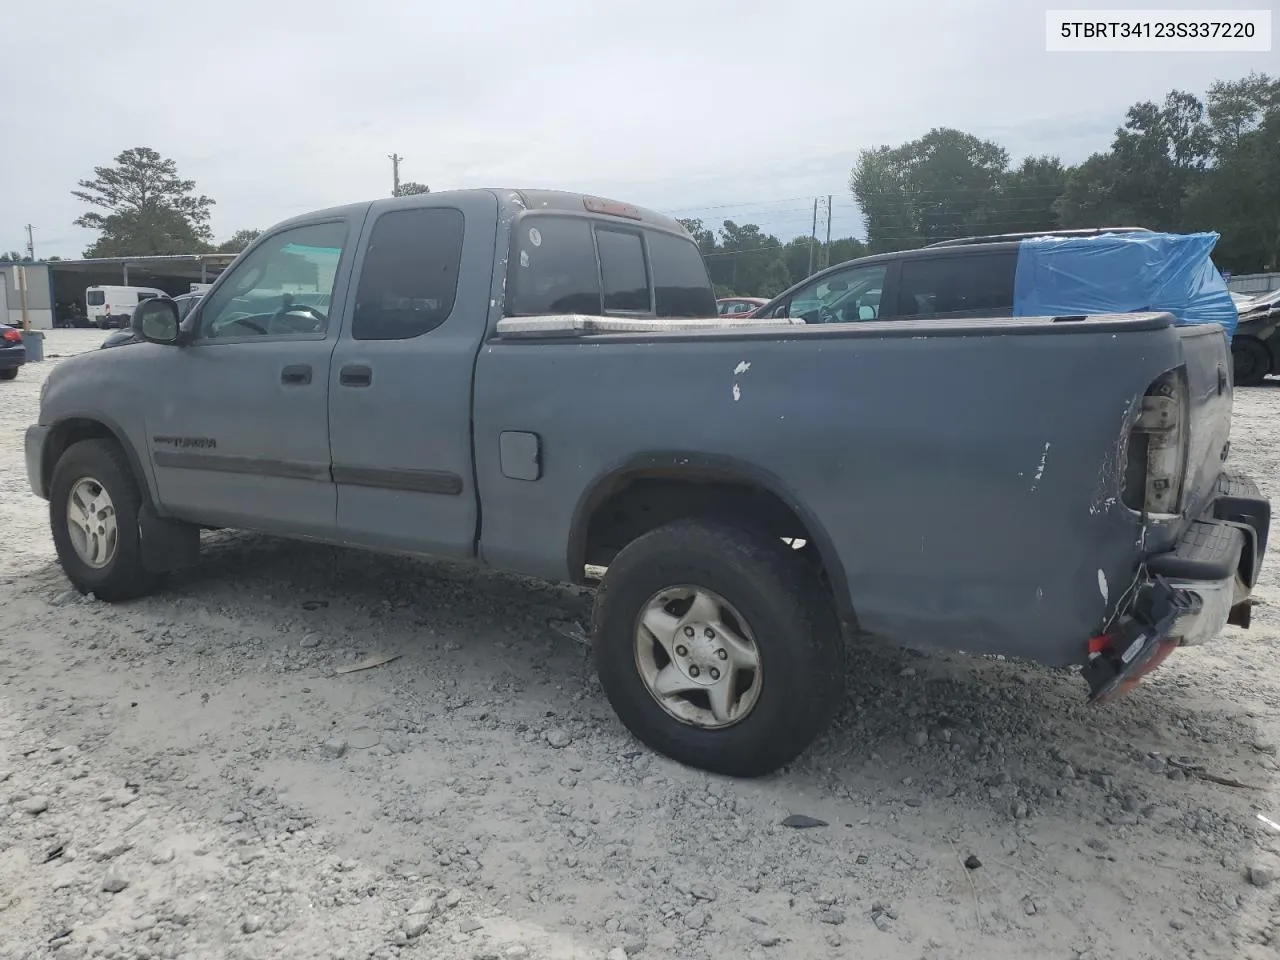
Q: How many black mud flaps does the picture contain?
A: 1